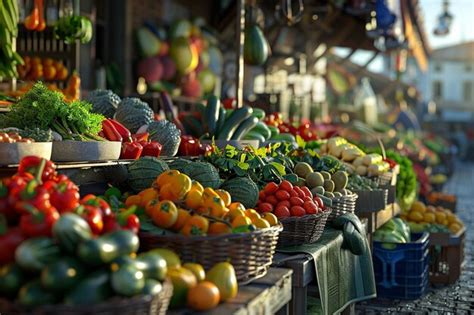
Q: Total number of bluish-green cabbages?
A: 3